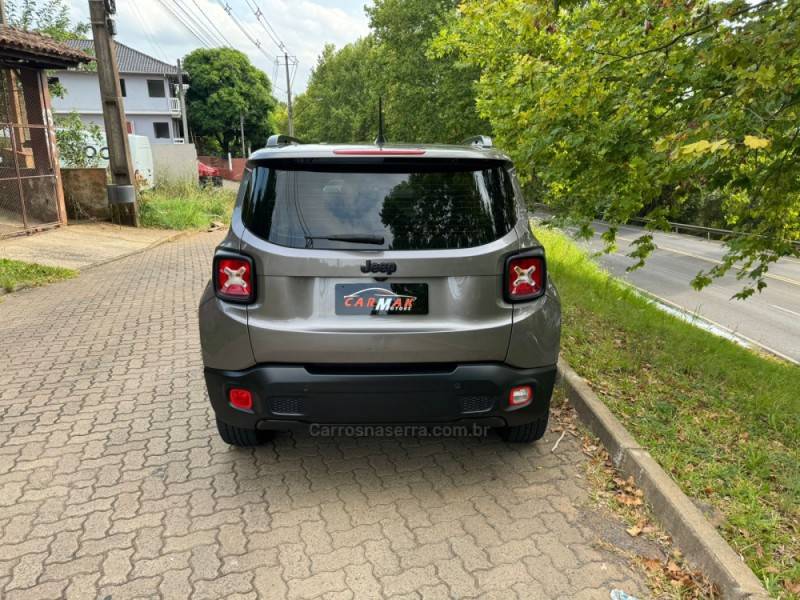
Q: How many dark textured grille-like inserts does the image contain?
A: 2